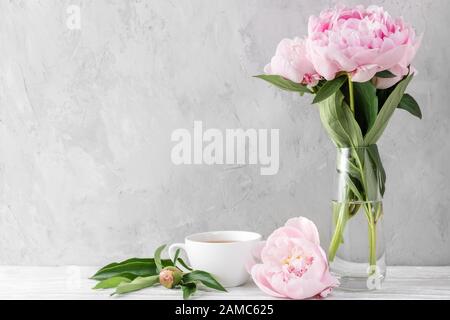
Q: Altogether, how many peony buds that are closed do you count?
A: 1